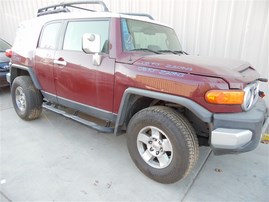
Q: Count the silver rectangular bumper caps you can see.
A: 1